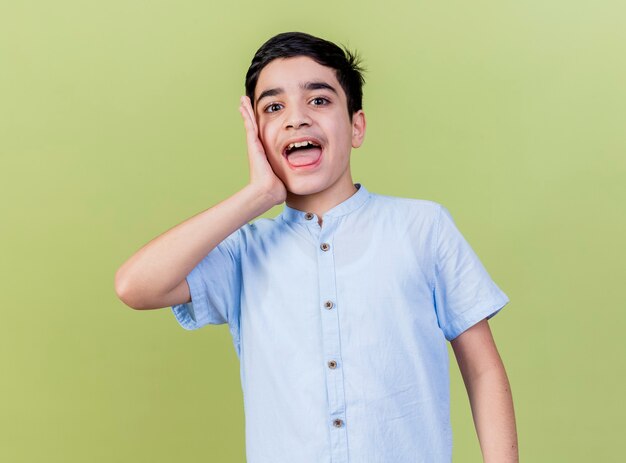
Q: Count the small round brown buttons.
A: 5